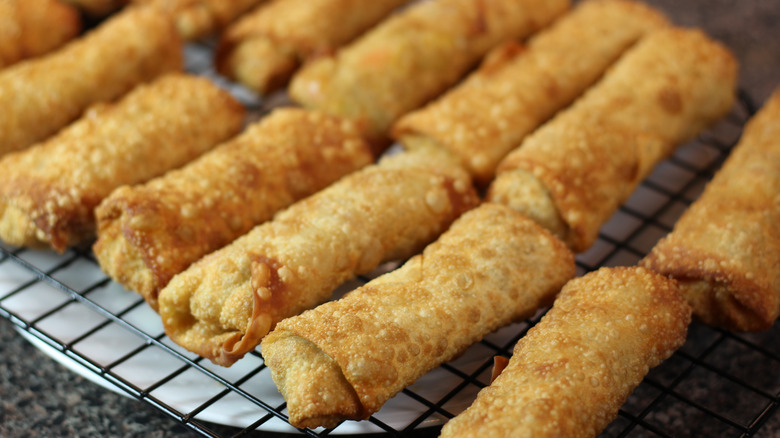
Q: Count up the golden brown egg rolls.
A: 14